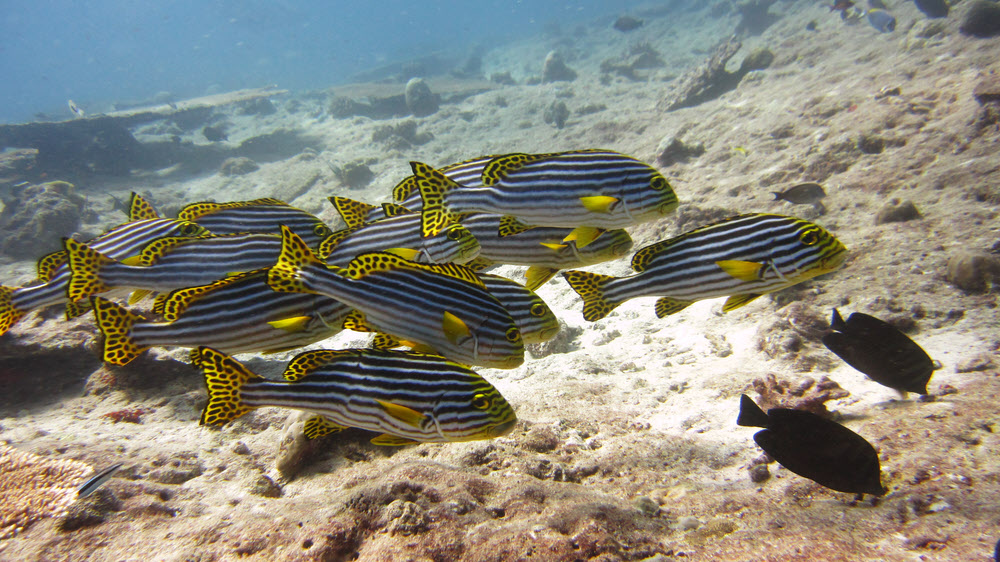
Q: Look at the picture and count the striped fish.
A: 12